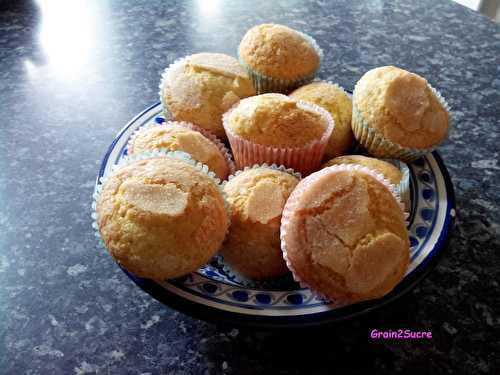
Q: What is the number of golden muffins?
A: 10